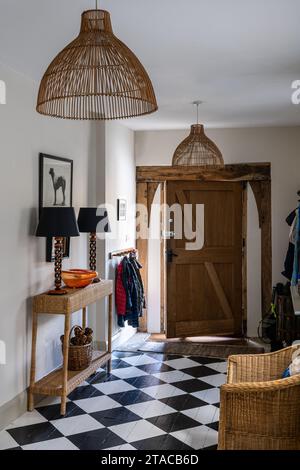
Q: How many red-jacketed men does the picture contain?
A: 0